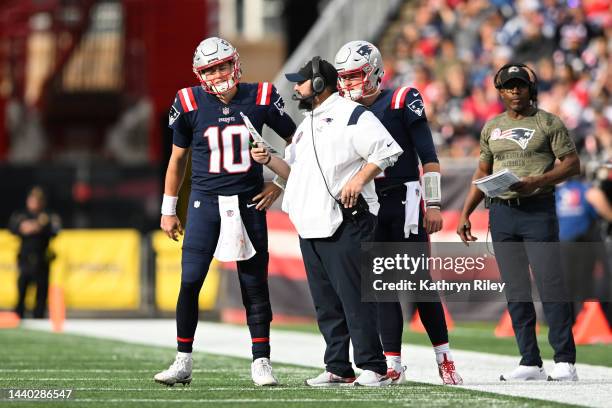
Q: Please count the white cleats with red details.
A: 2